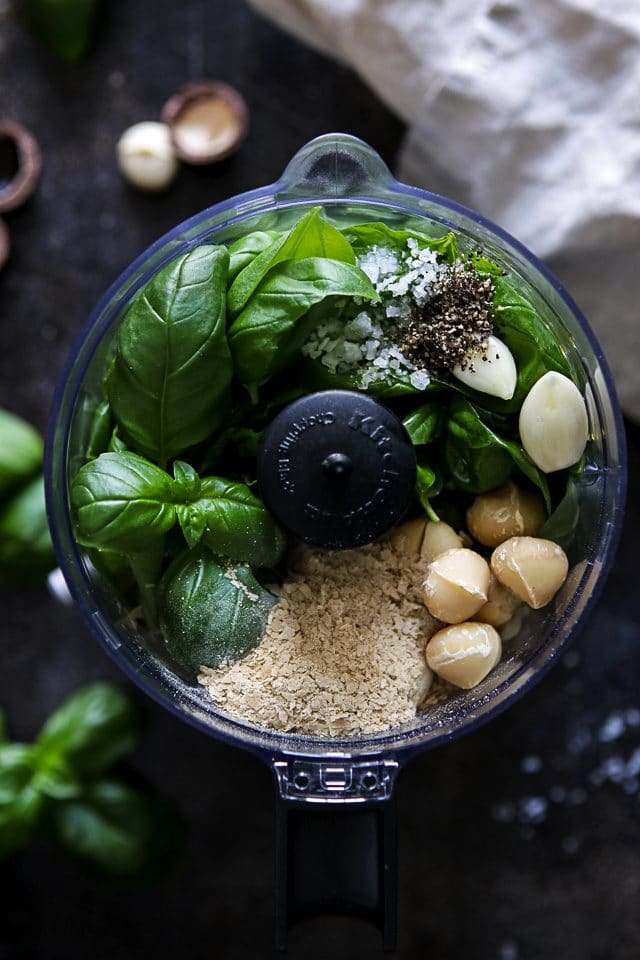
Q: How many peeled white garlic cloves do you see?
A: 2